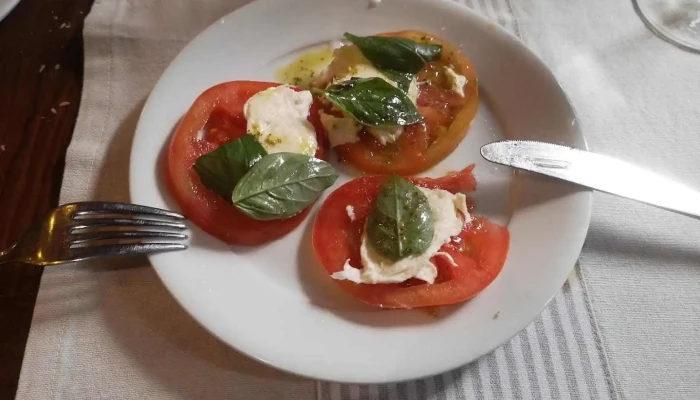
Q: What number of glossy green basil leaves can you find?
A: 5